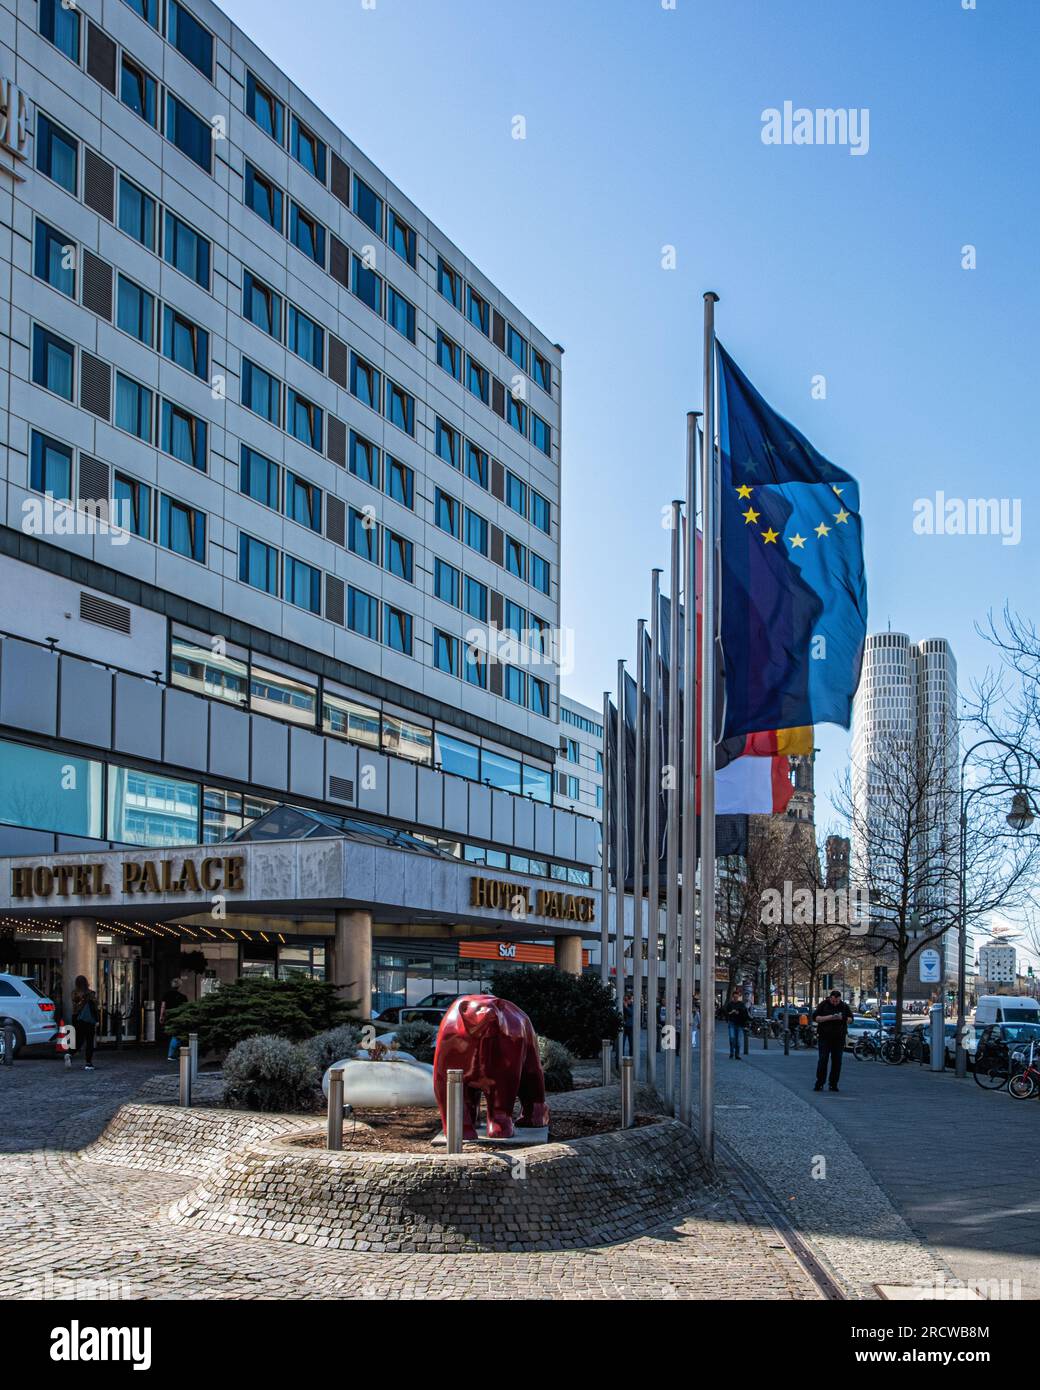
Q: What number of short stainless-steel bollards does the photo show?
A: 6